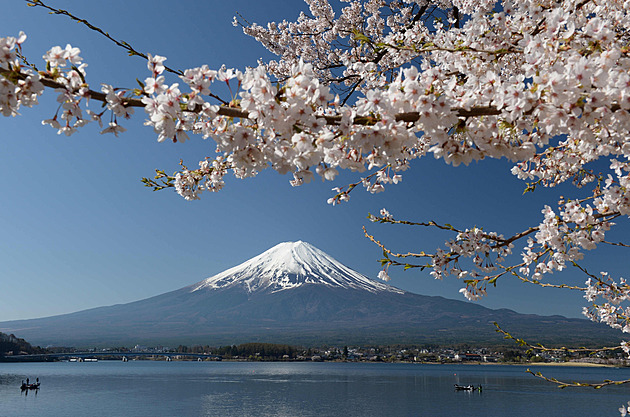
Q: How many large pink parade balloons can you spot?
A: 0